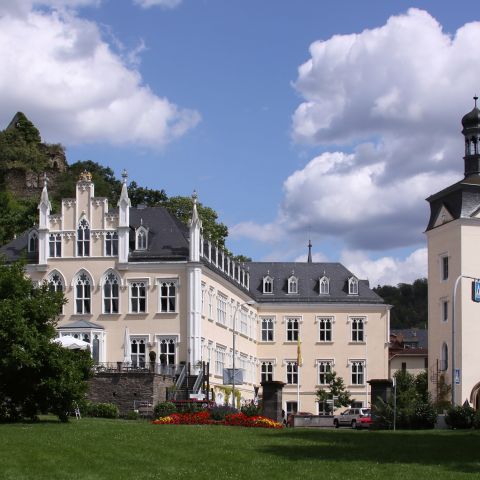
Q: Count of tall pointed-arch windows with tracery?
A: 4